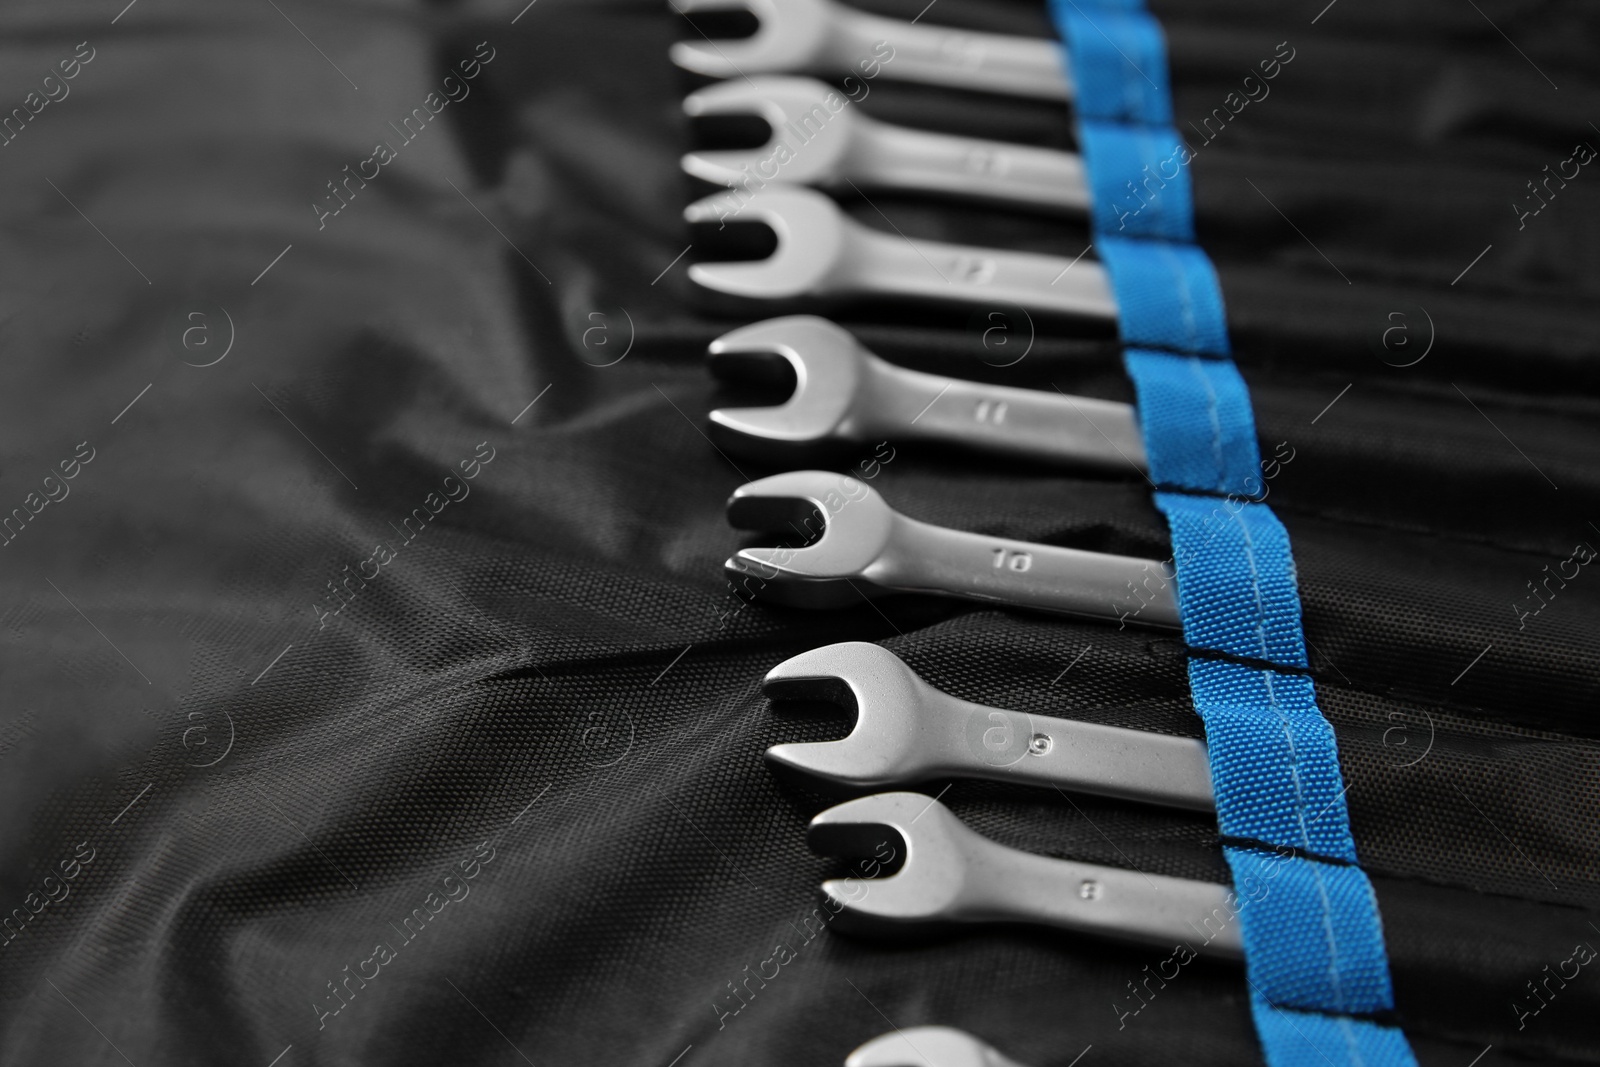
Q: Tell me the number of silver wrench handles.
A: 7